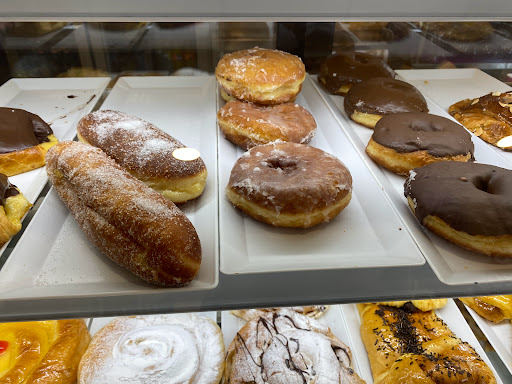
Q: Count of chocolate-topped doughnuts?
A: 4